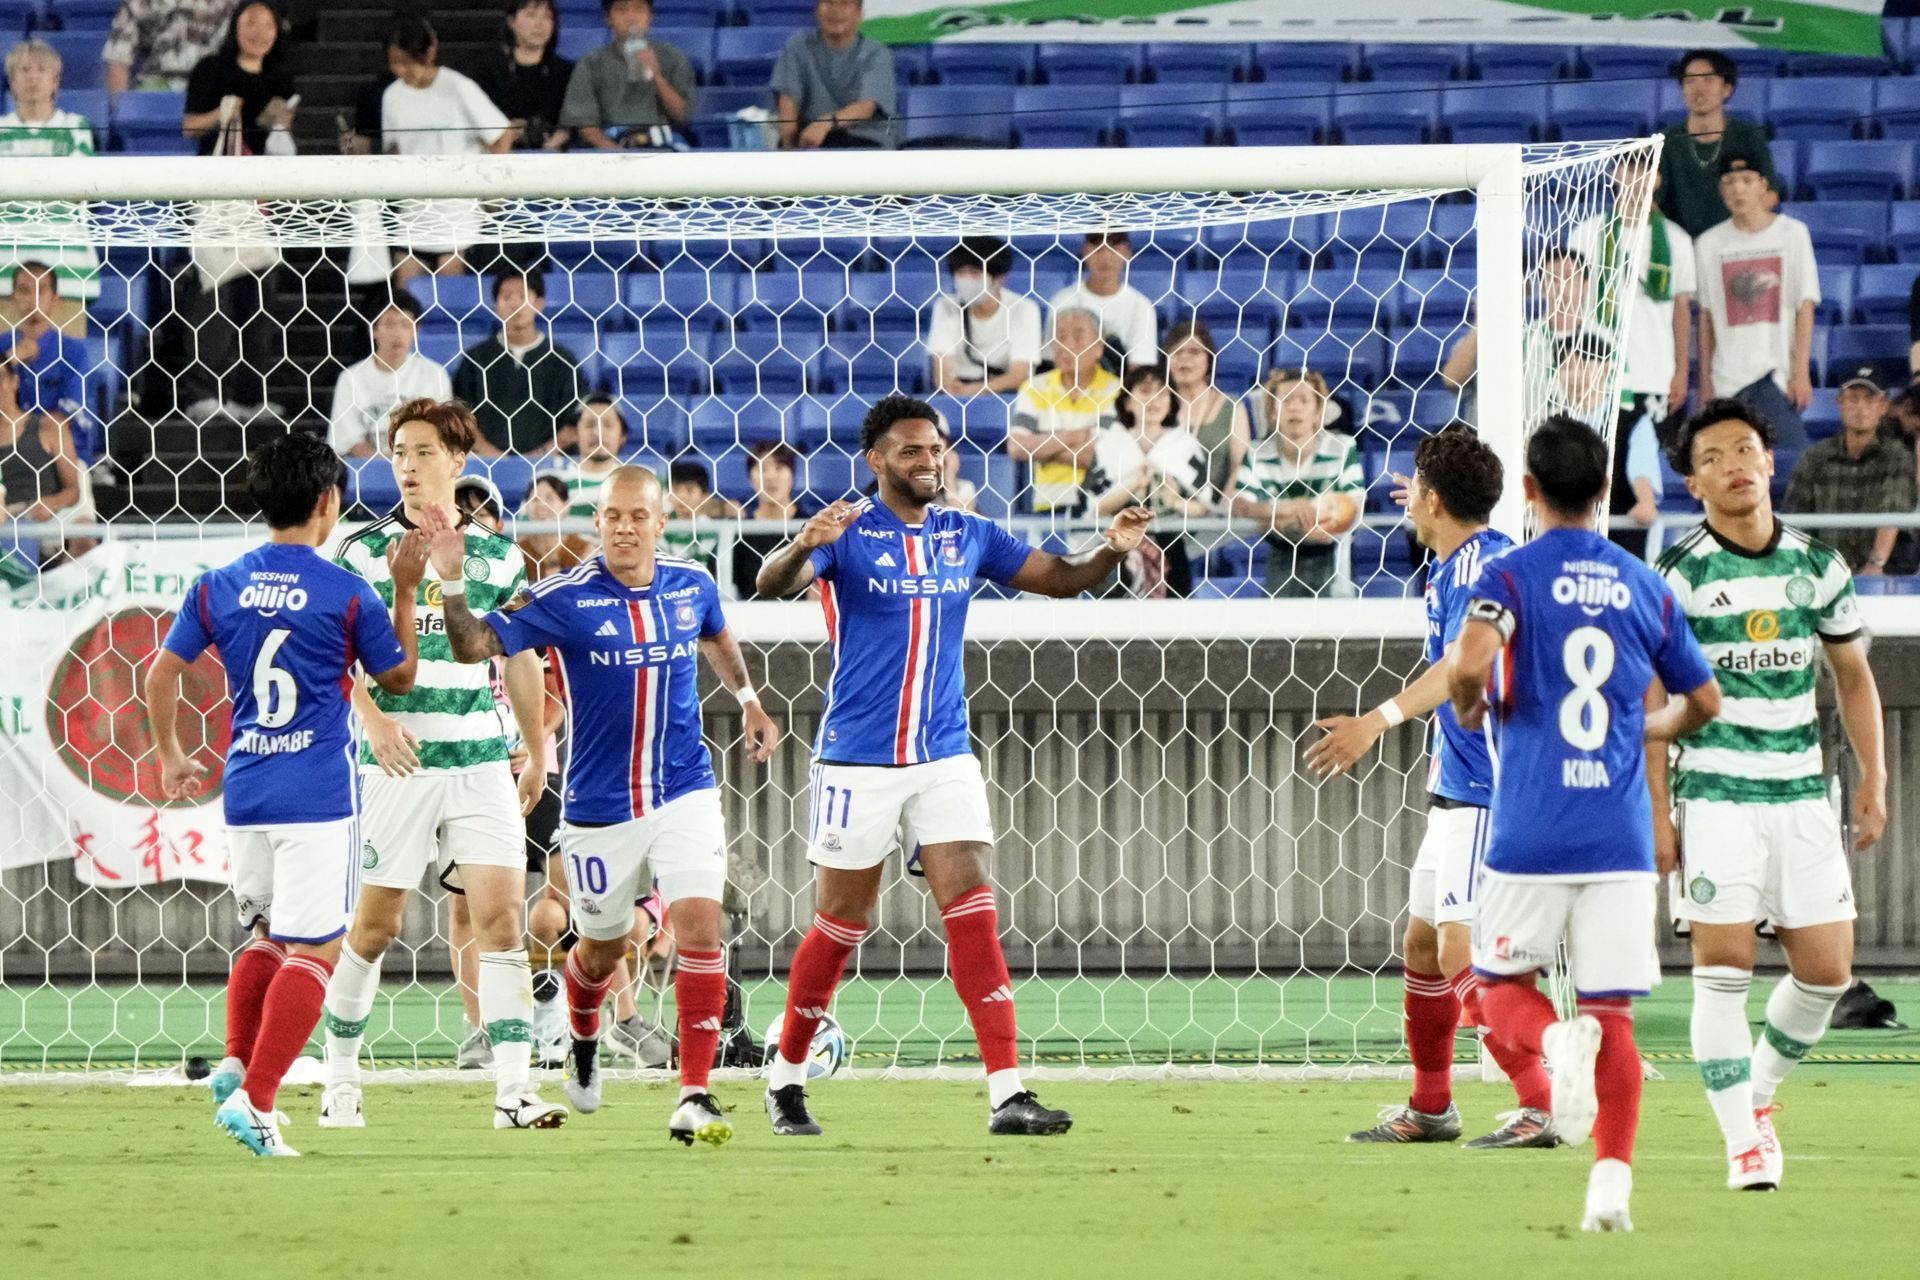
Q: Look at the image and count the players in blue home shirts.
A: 5